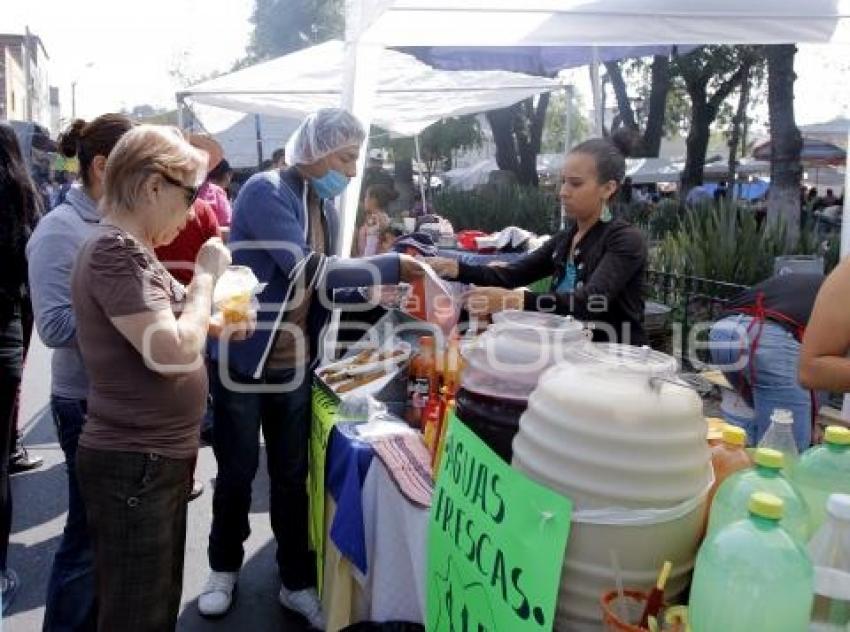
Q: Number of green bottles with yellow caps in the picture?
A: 3